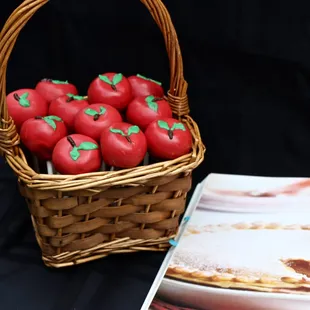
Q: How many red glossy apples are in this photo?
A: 11